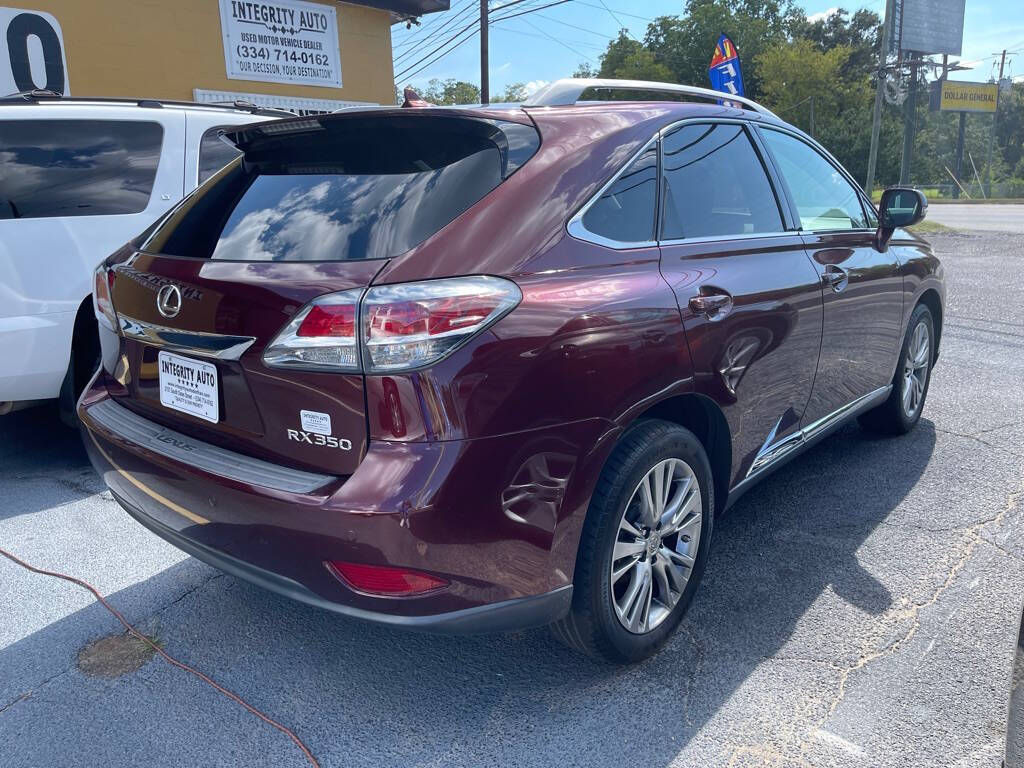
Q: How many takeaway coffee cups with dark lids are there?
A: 0